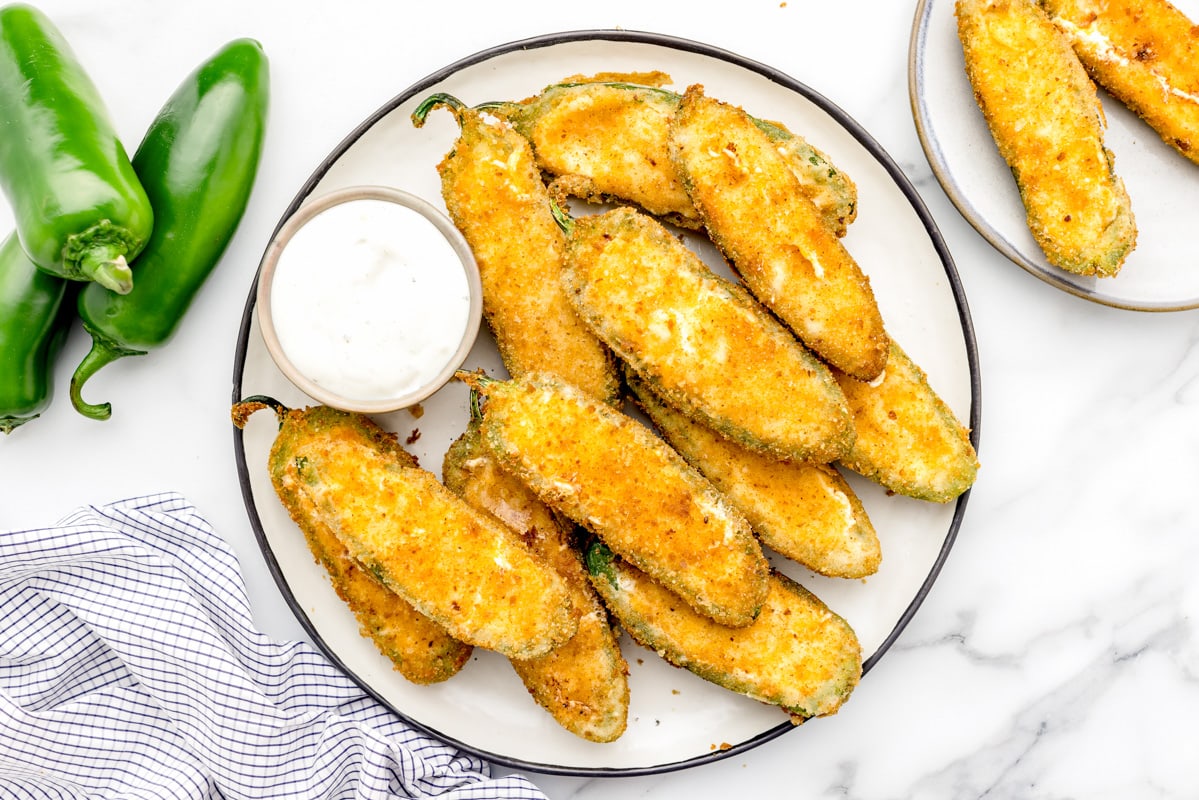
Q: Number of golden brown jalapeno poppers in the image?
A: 13